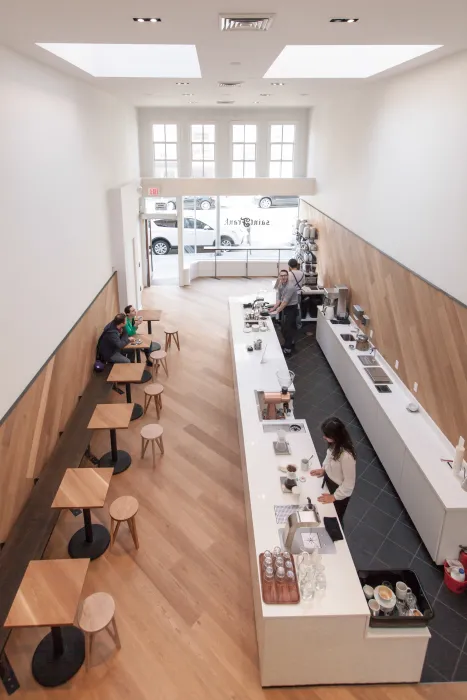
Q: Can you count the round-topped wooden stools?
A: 6